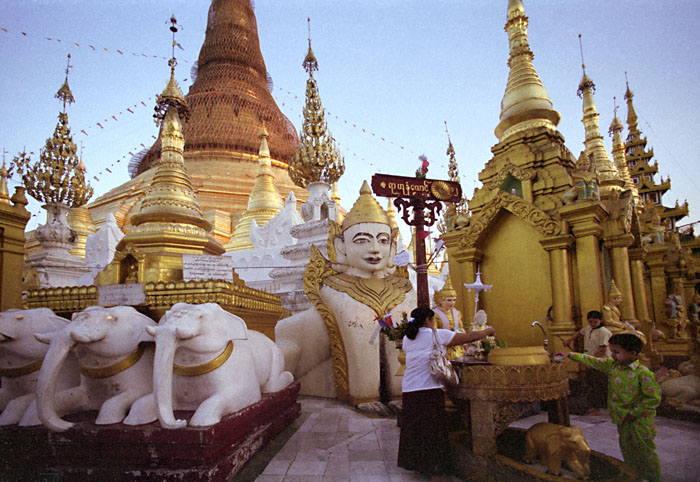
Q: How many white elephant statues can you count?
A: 3